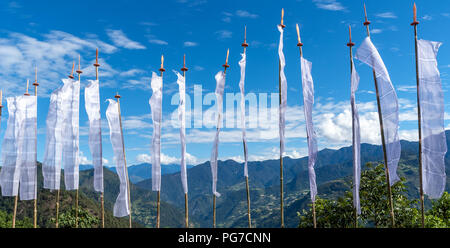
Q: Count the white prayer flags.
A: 15